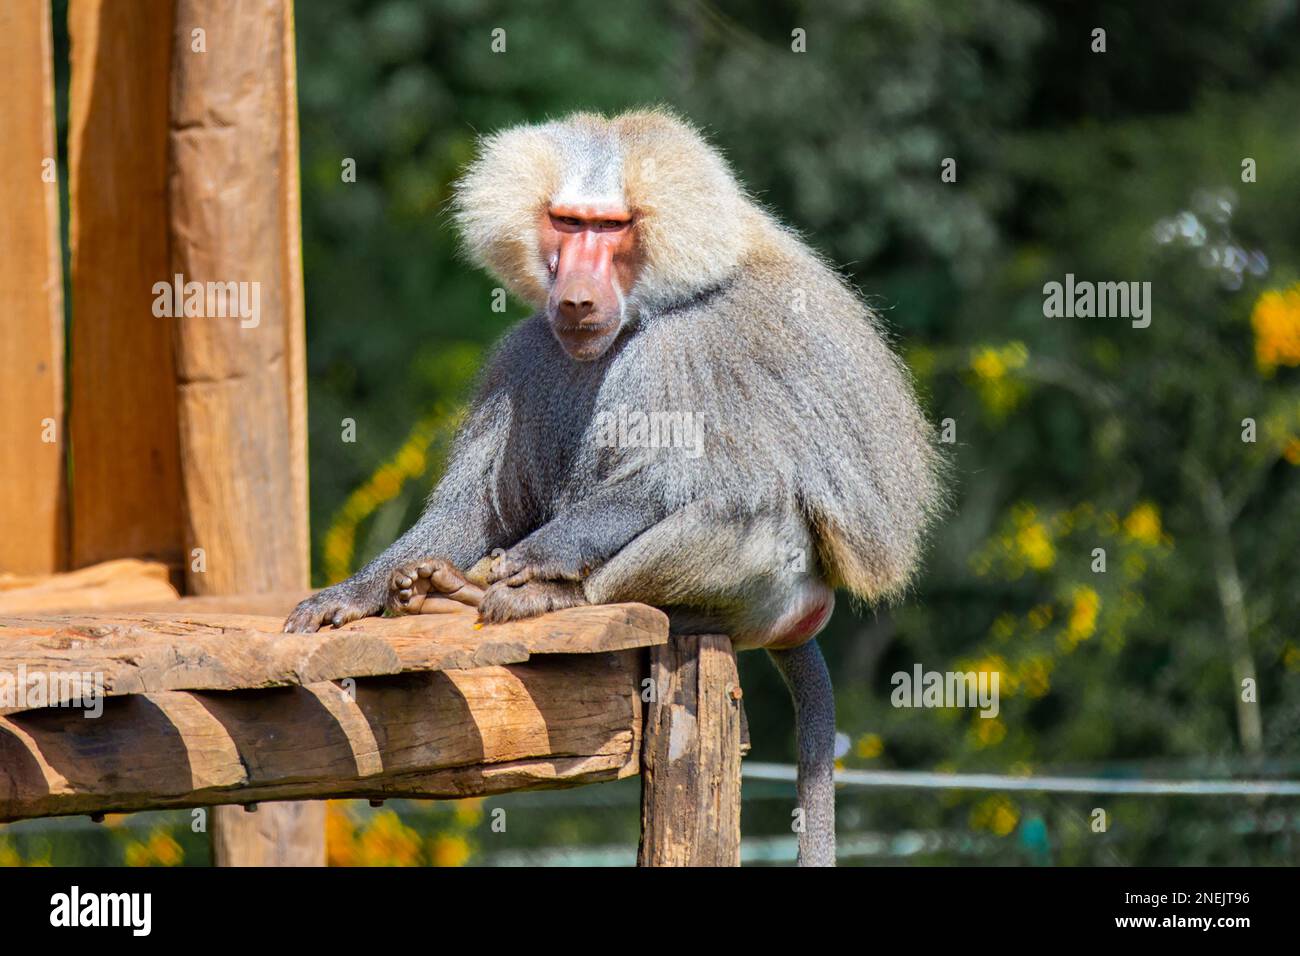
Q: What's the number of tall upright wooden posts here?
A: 3